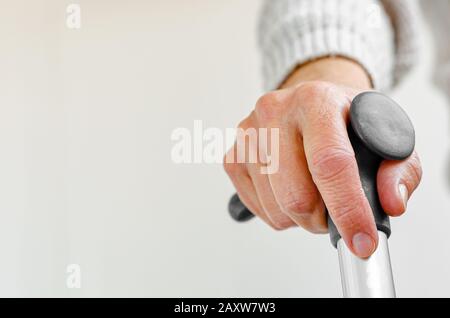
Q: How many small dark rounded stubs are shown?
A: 1